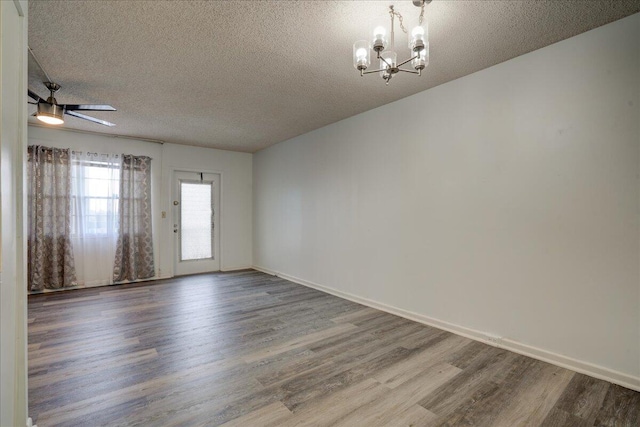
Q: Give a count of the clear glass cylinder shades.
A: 5